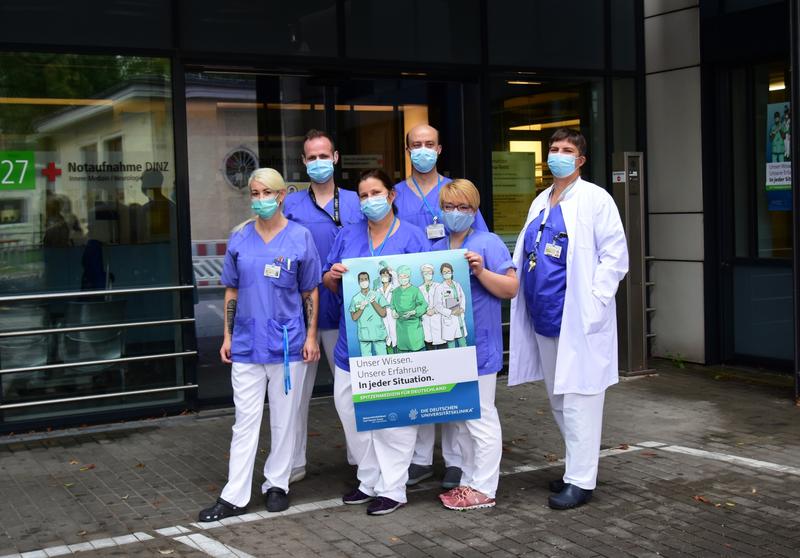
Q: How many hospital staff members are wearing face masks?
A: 6